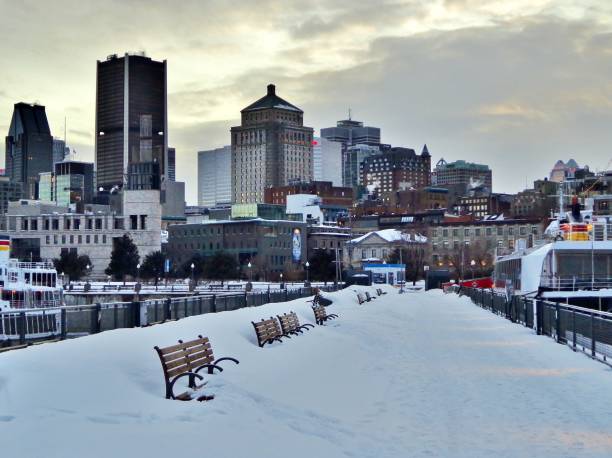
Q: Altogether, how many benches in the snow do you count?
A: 7